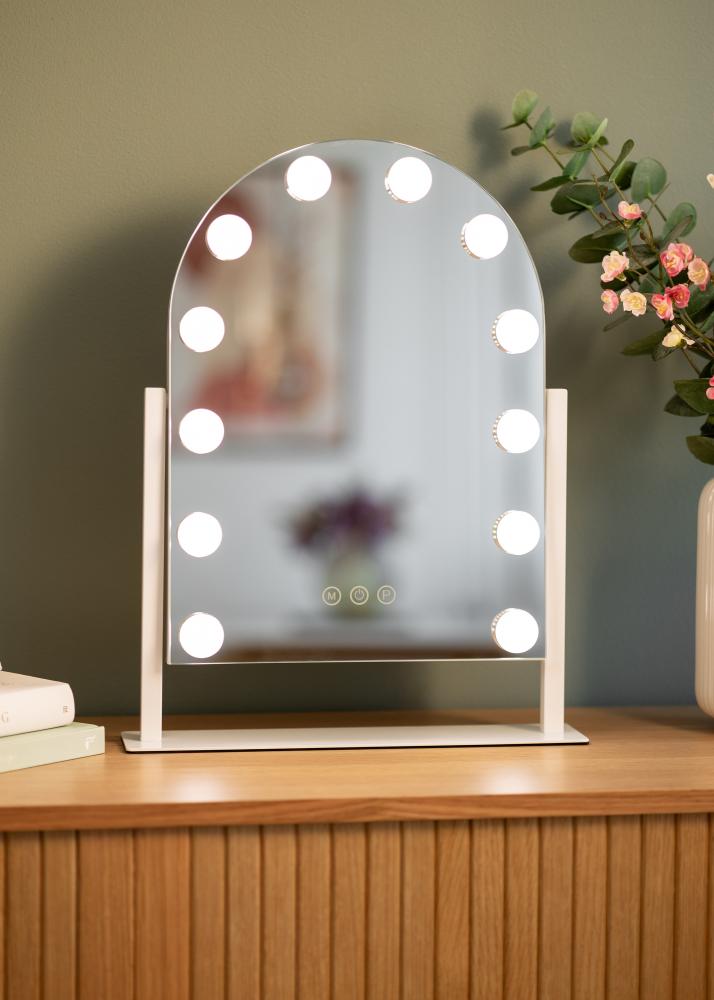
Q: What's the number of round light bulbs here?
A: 12